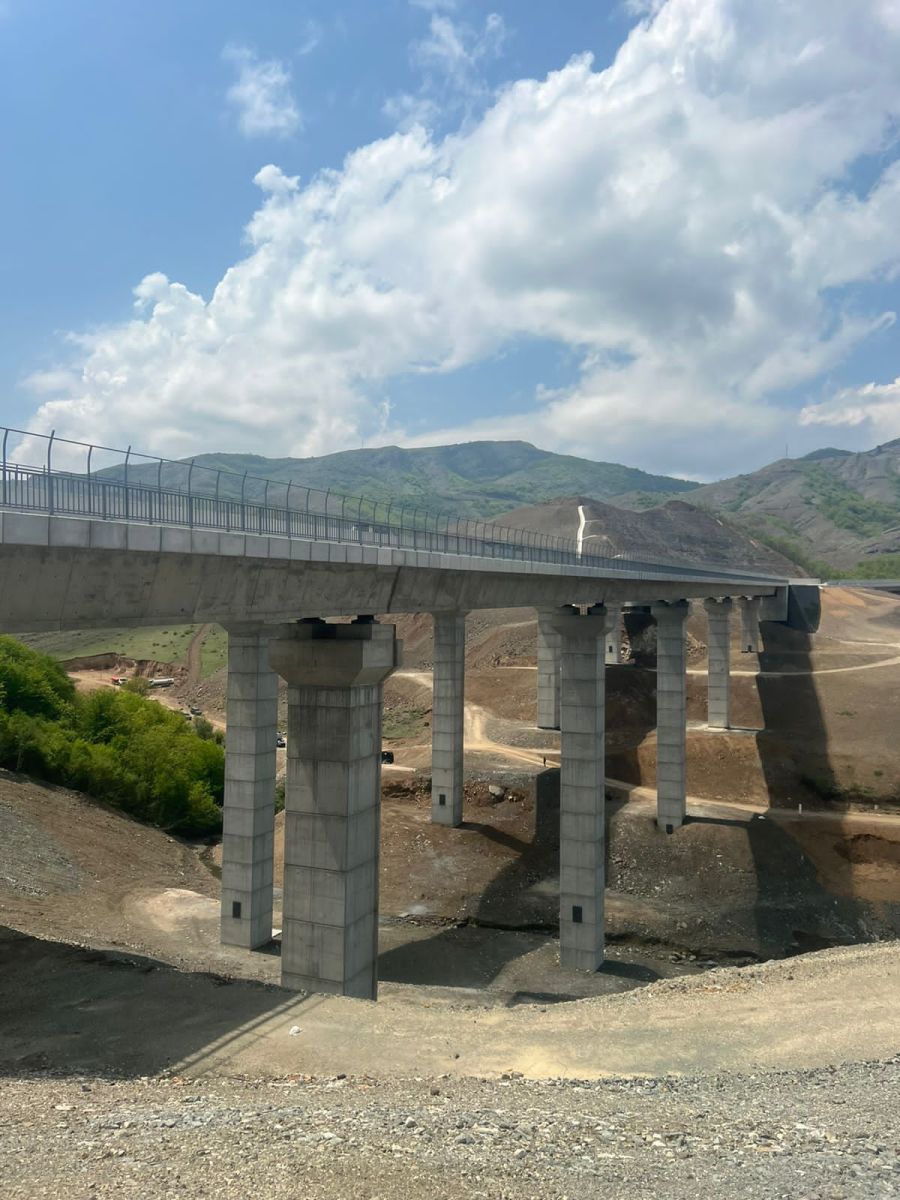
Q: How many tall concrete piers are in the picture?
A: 9